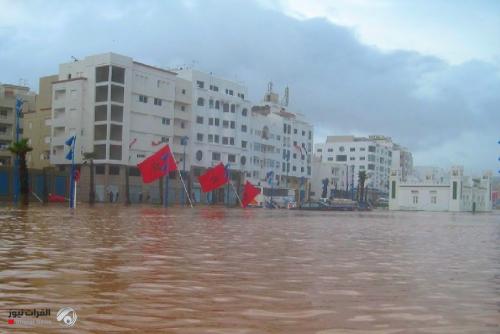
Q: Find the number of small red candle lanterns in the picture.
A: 0